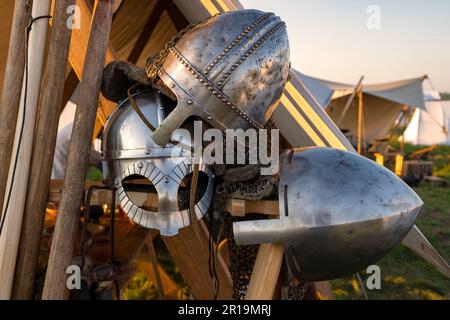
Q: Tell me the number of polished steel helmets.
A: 3